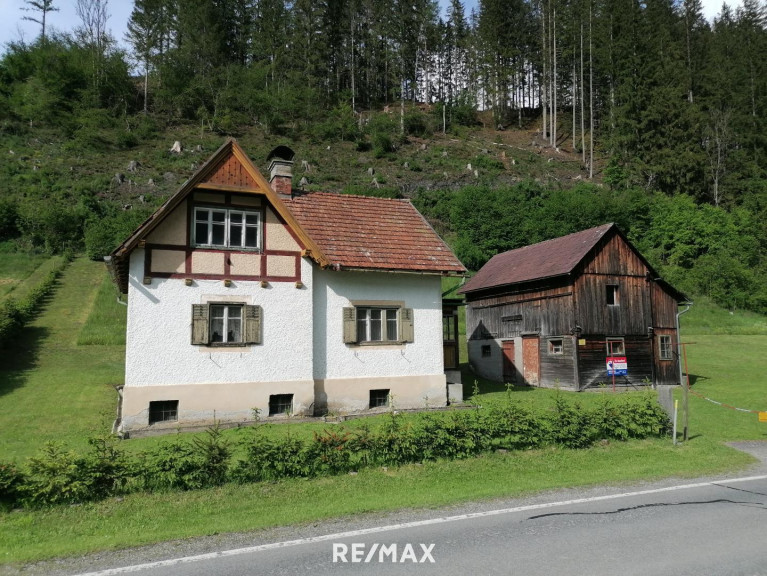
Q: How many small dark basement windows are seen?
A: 3